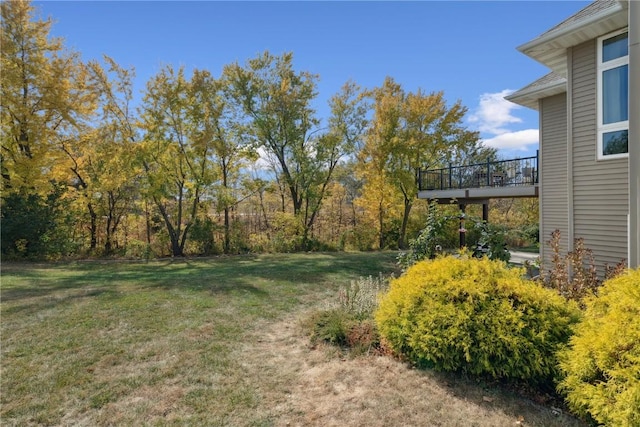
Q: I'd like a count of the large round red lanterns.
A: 0